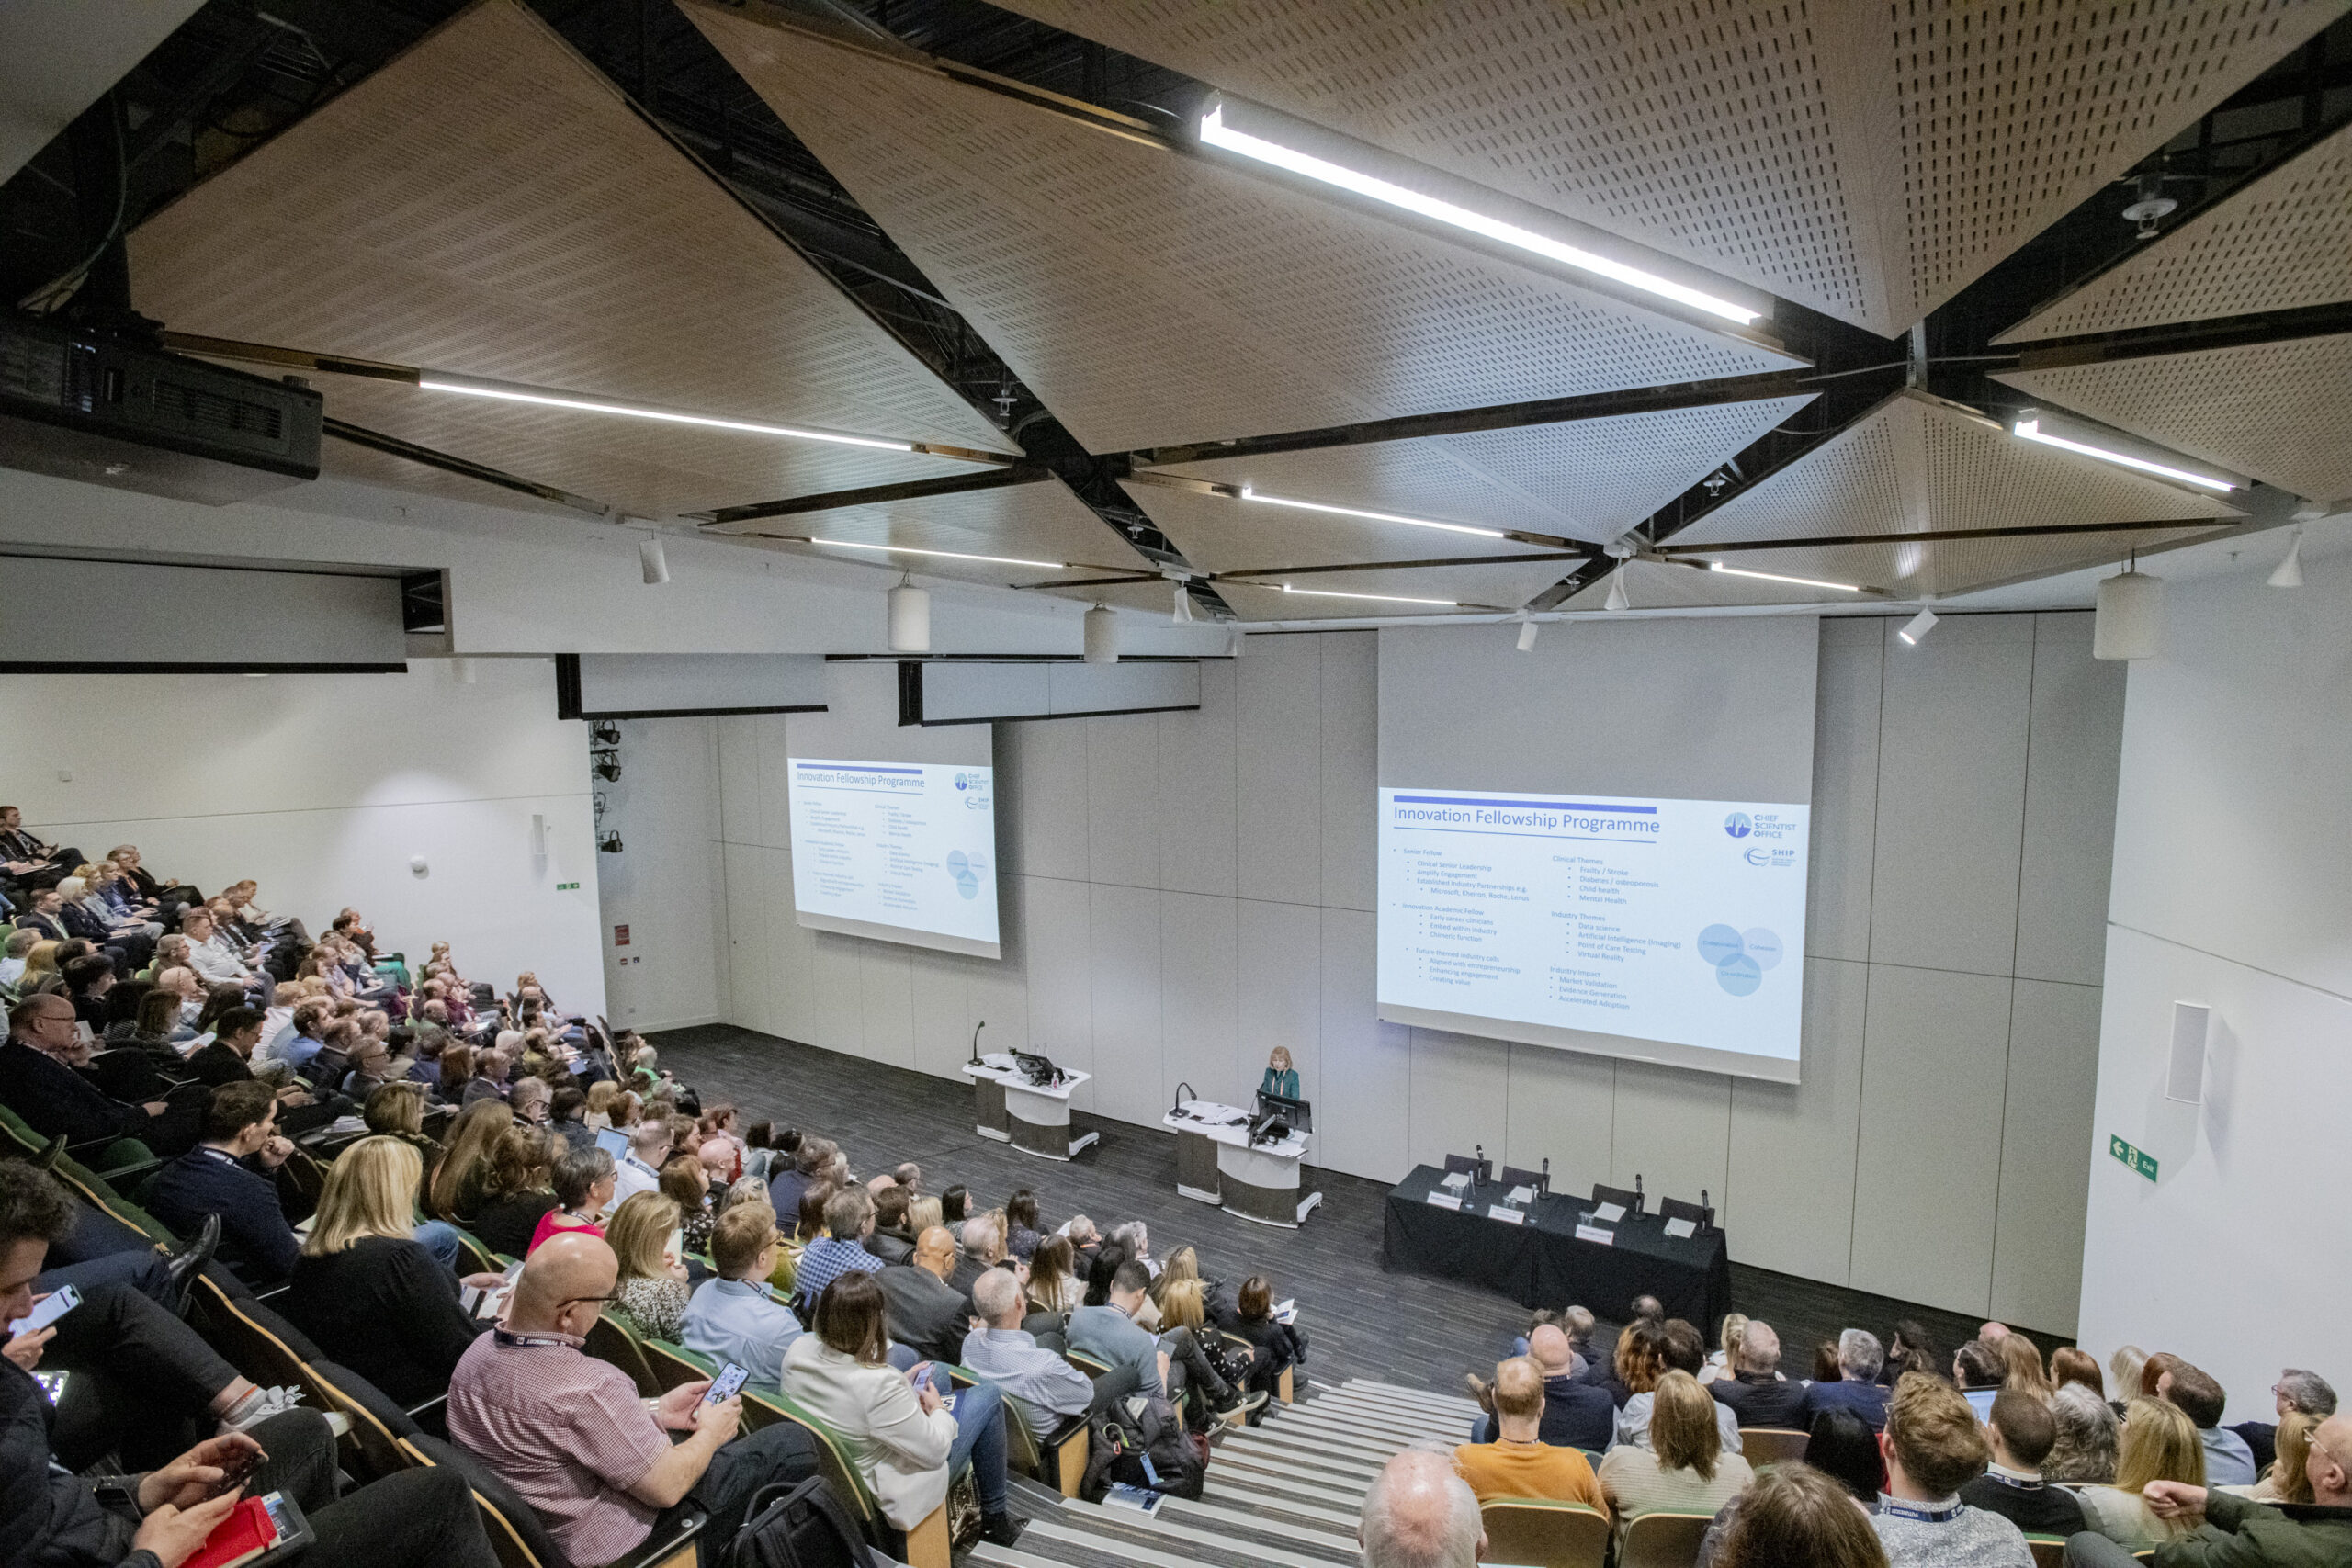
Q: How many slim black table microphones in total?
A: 4